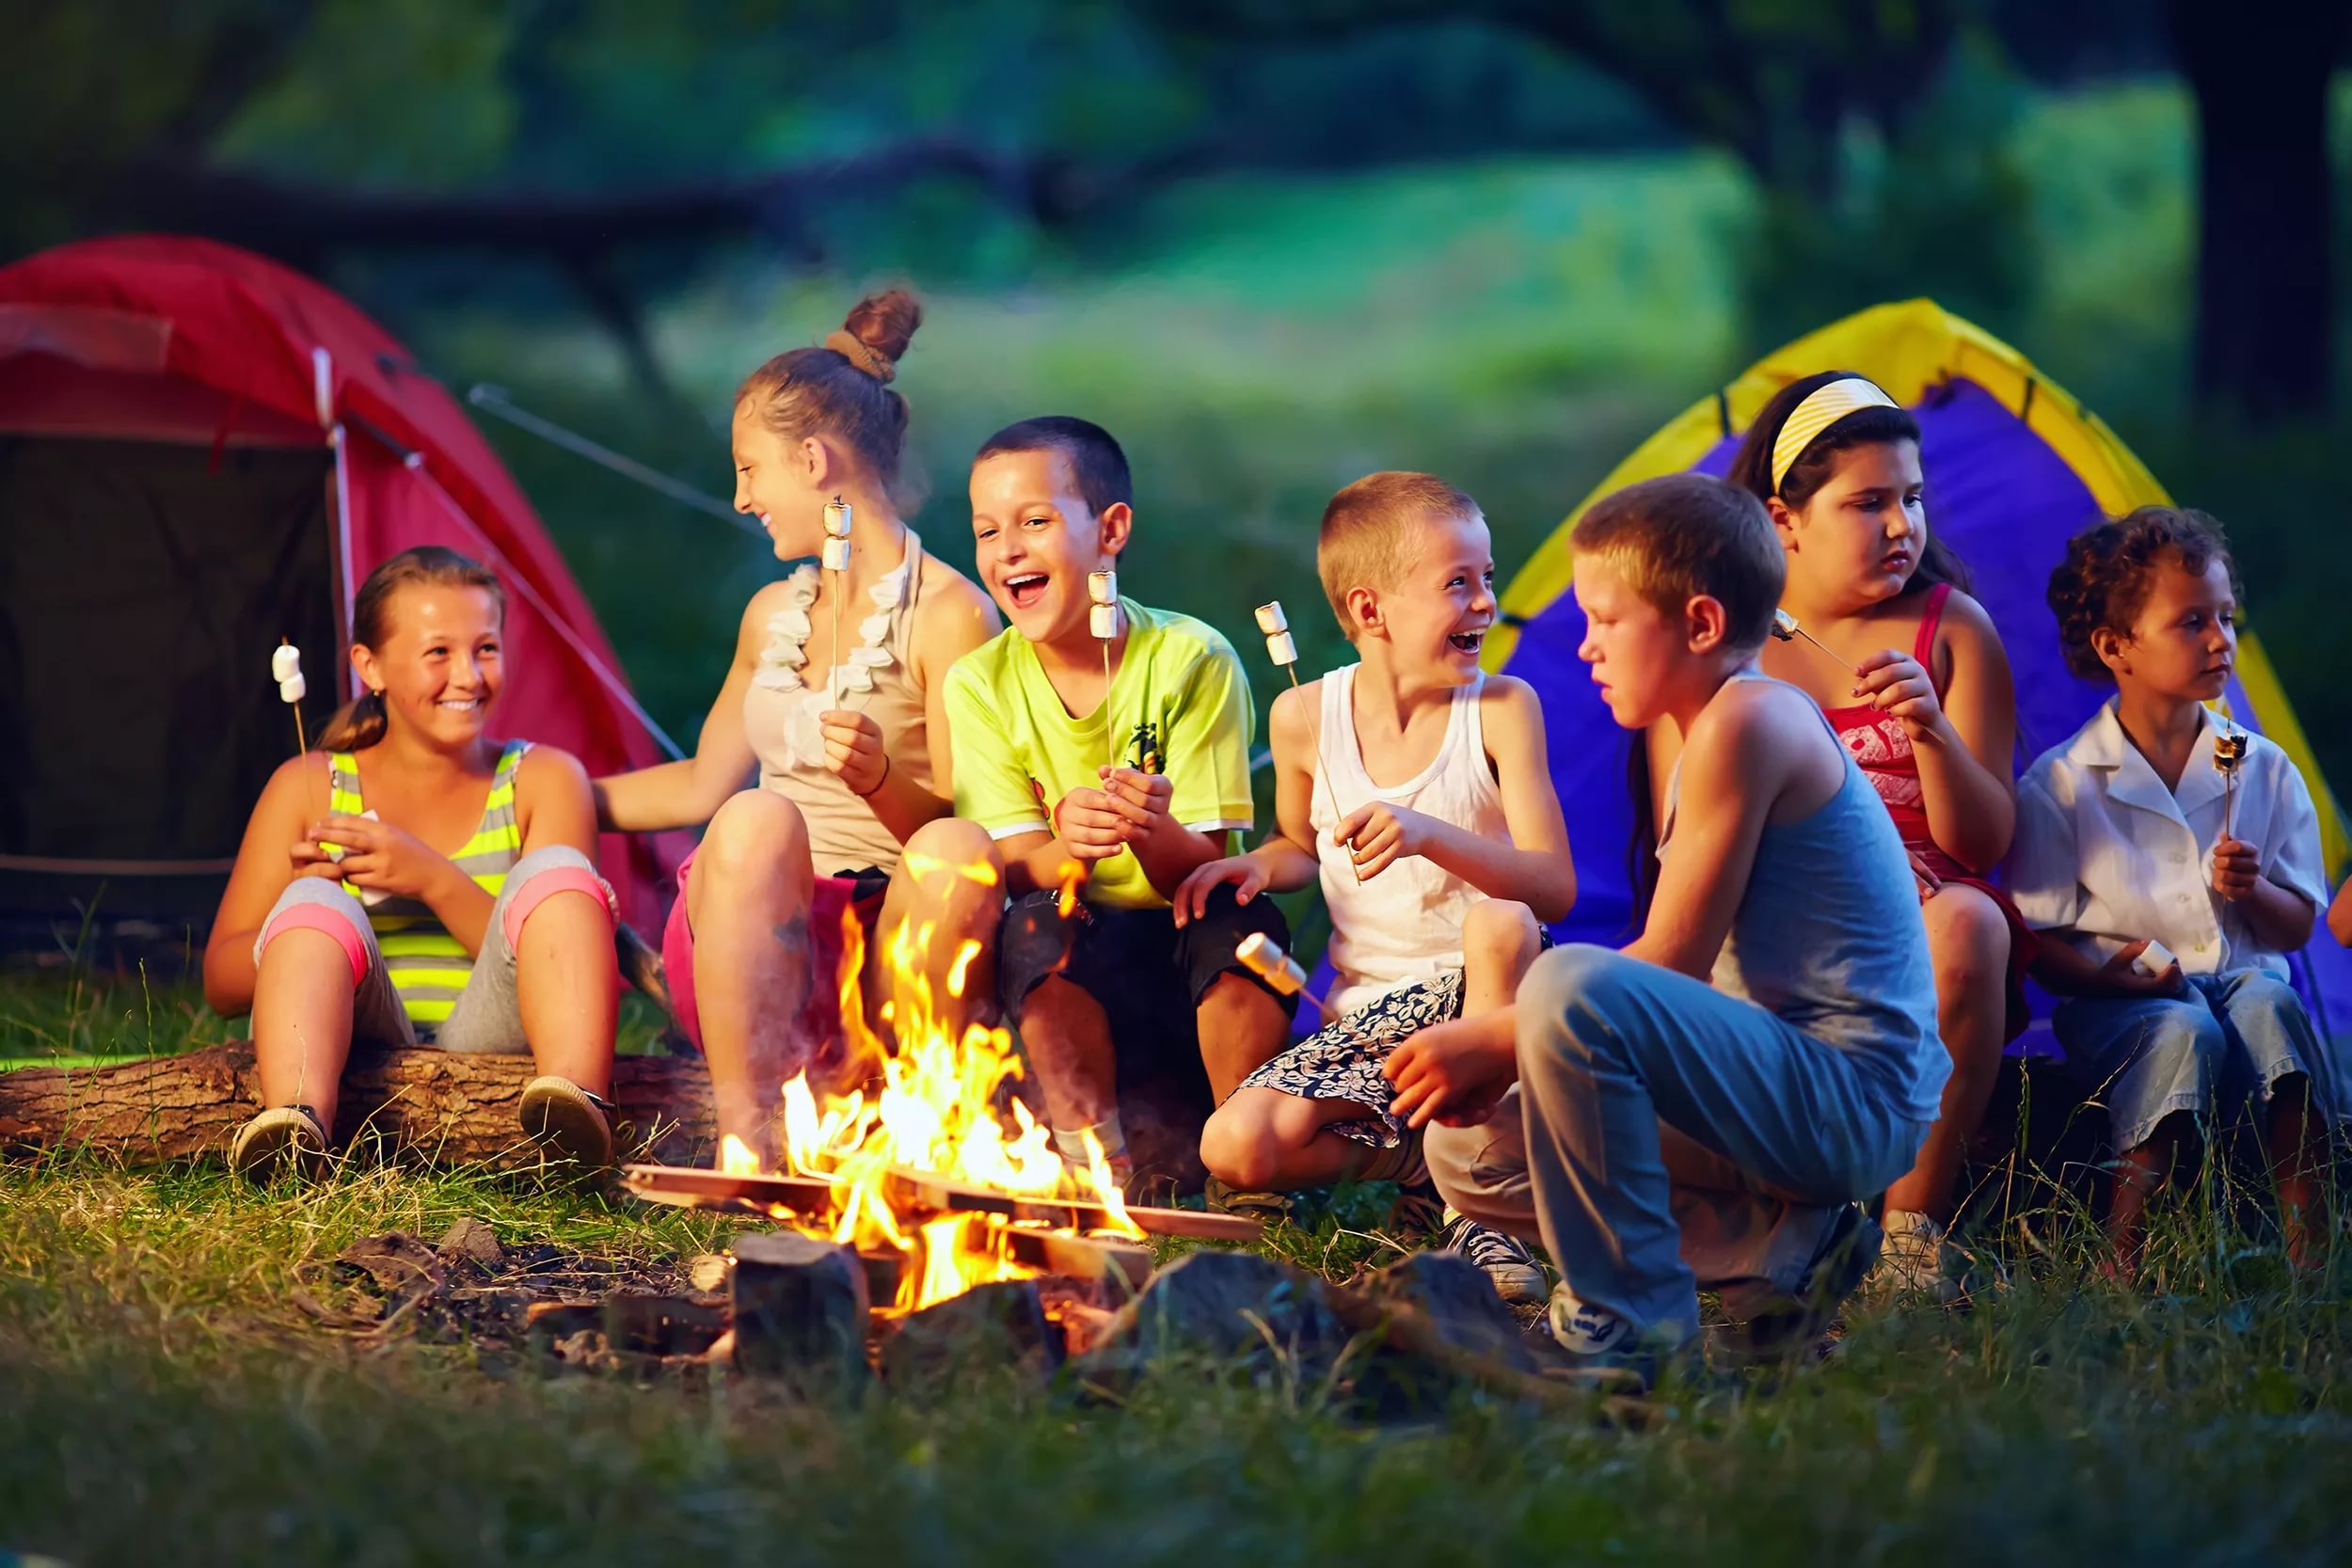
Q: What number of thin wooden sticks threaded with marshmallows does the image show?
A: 7